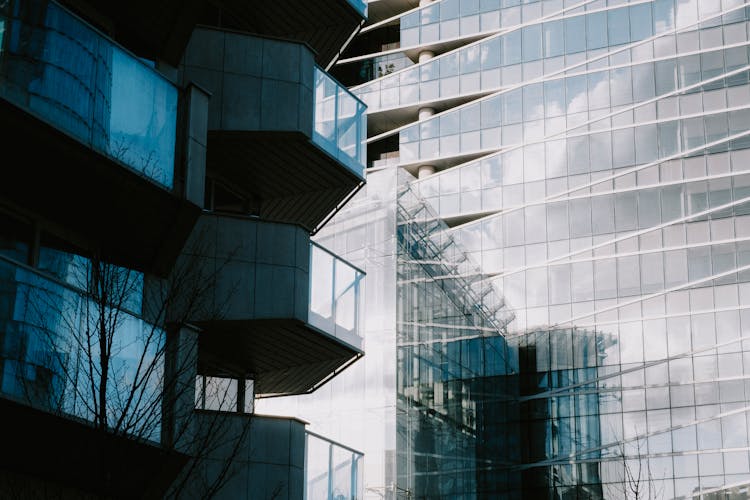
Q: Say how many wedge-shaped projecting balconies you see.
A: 4